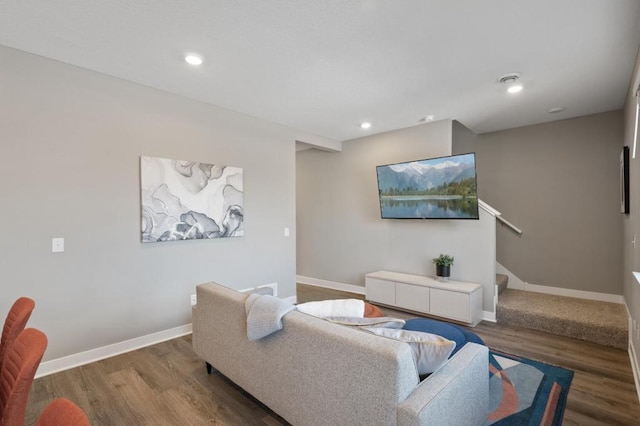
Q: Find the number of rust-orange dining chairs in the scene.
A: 3